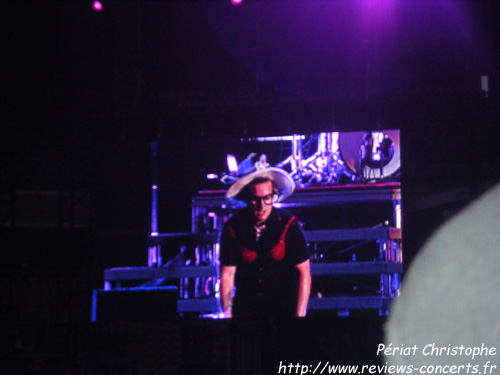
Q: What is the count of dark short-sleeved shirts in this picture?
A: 1